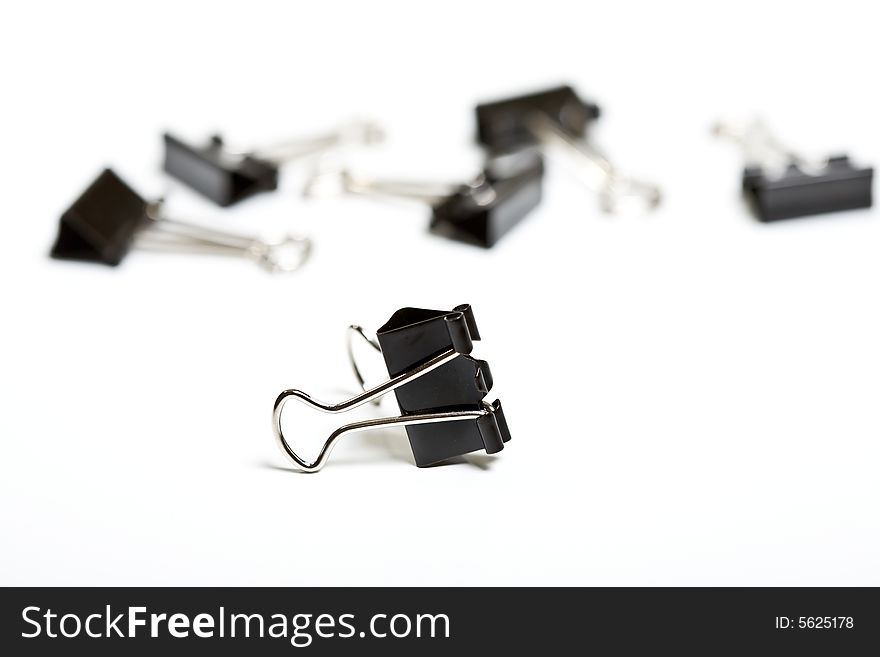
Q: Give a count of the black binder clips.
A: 6